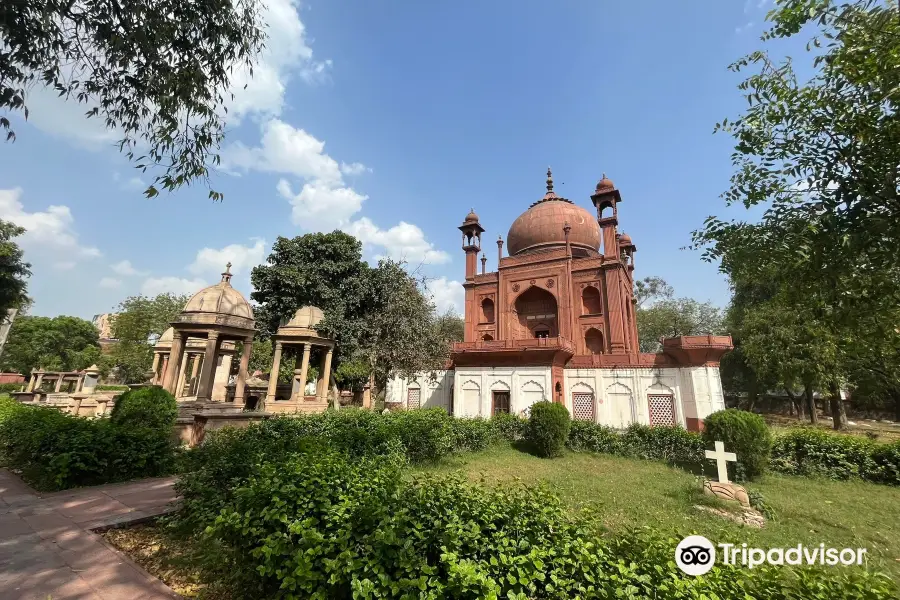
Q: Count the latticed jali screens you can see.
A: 3